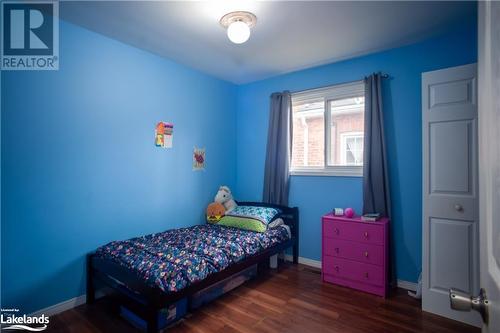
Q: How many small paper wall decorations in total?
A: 2